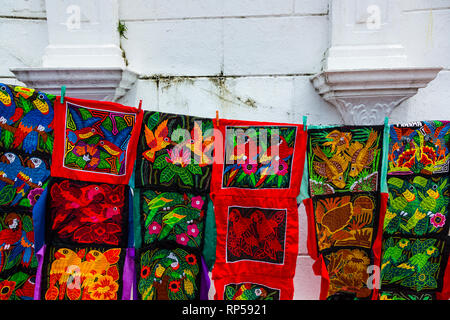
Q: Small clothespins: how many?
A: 5